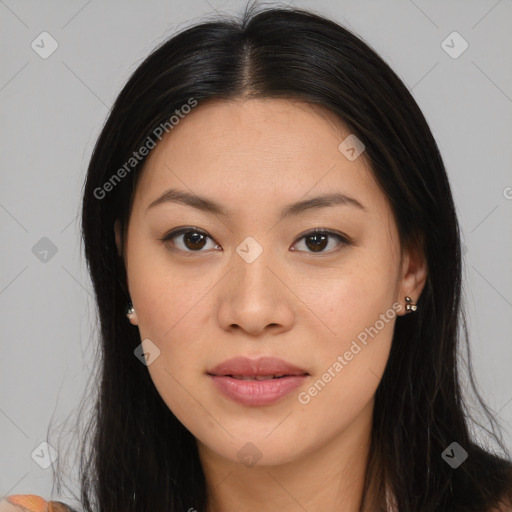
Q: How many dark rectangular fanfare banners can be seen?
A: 0